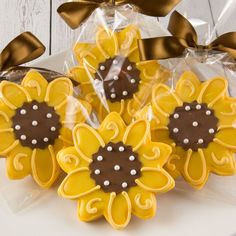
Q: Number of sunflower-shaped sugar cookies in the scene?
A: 4